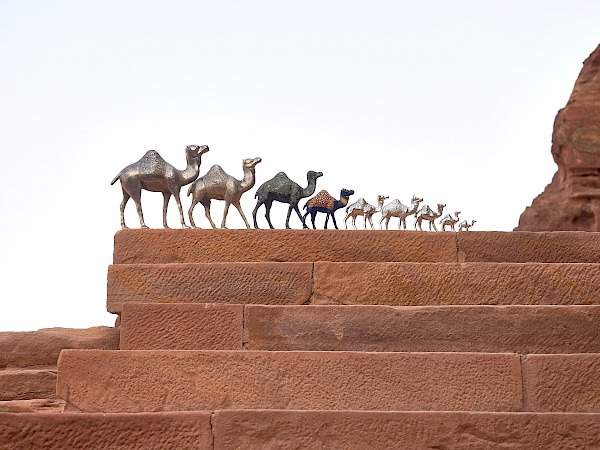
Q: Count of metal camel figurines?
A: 9